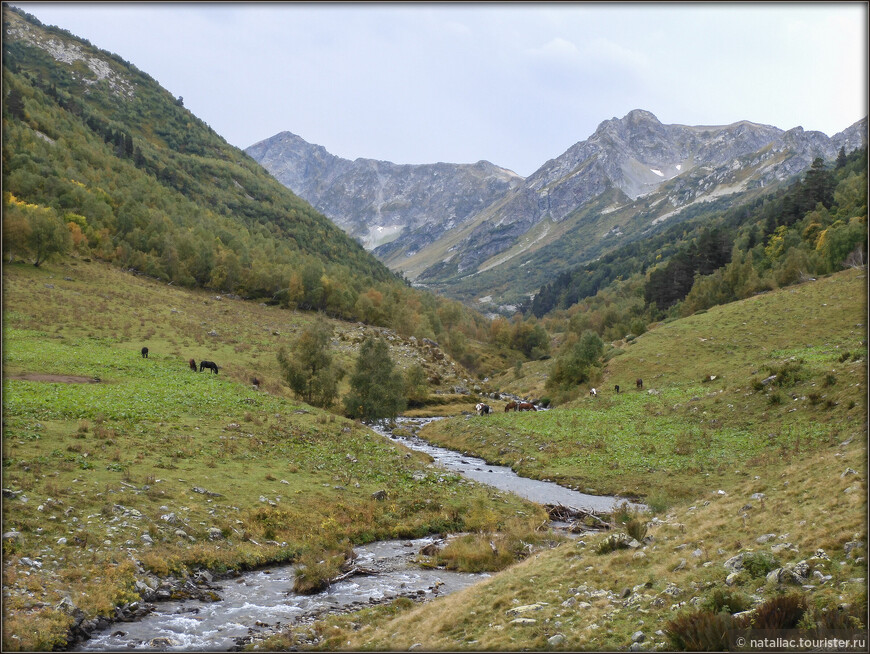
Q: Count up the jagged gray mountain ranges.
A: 2